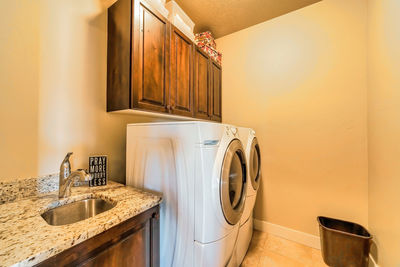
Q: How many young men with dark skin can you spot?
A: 0